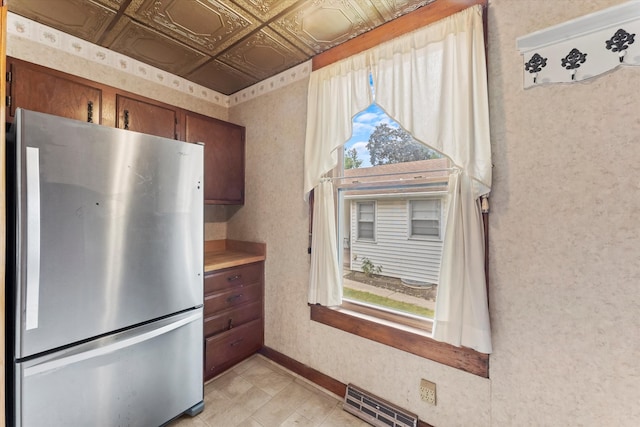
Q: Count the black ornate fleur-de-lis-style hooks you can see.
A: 3